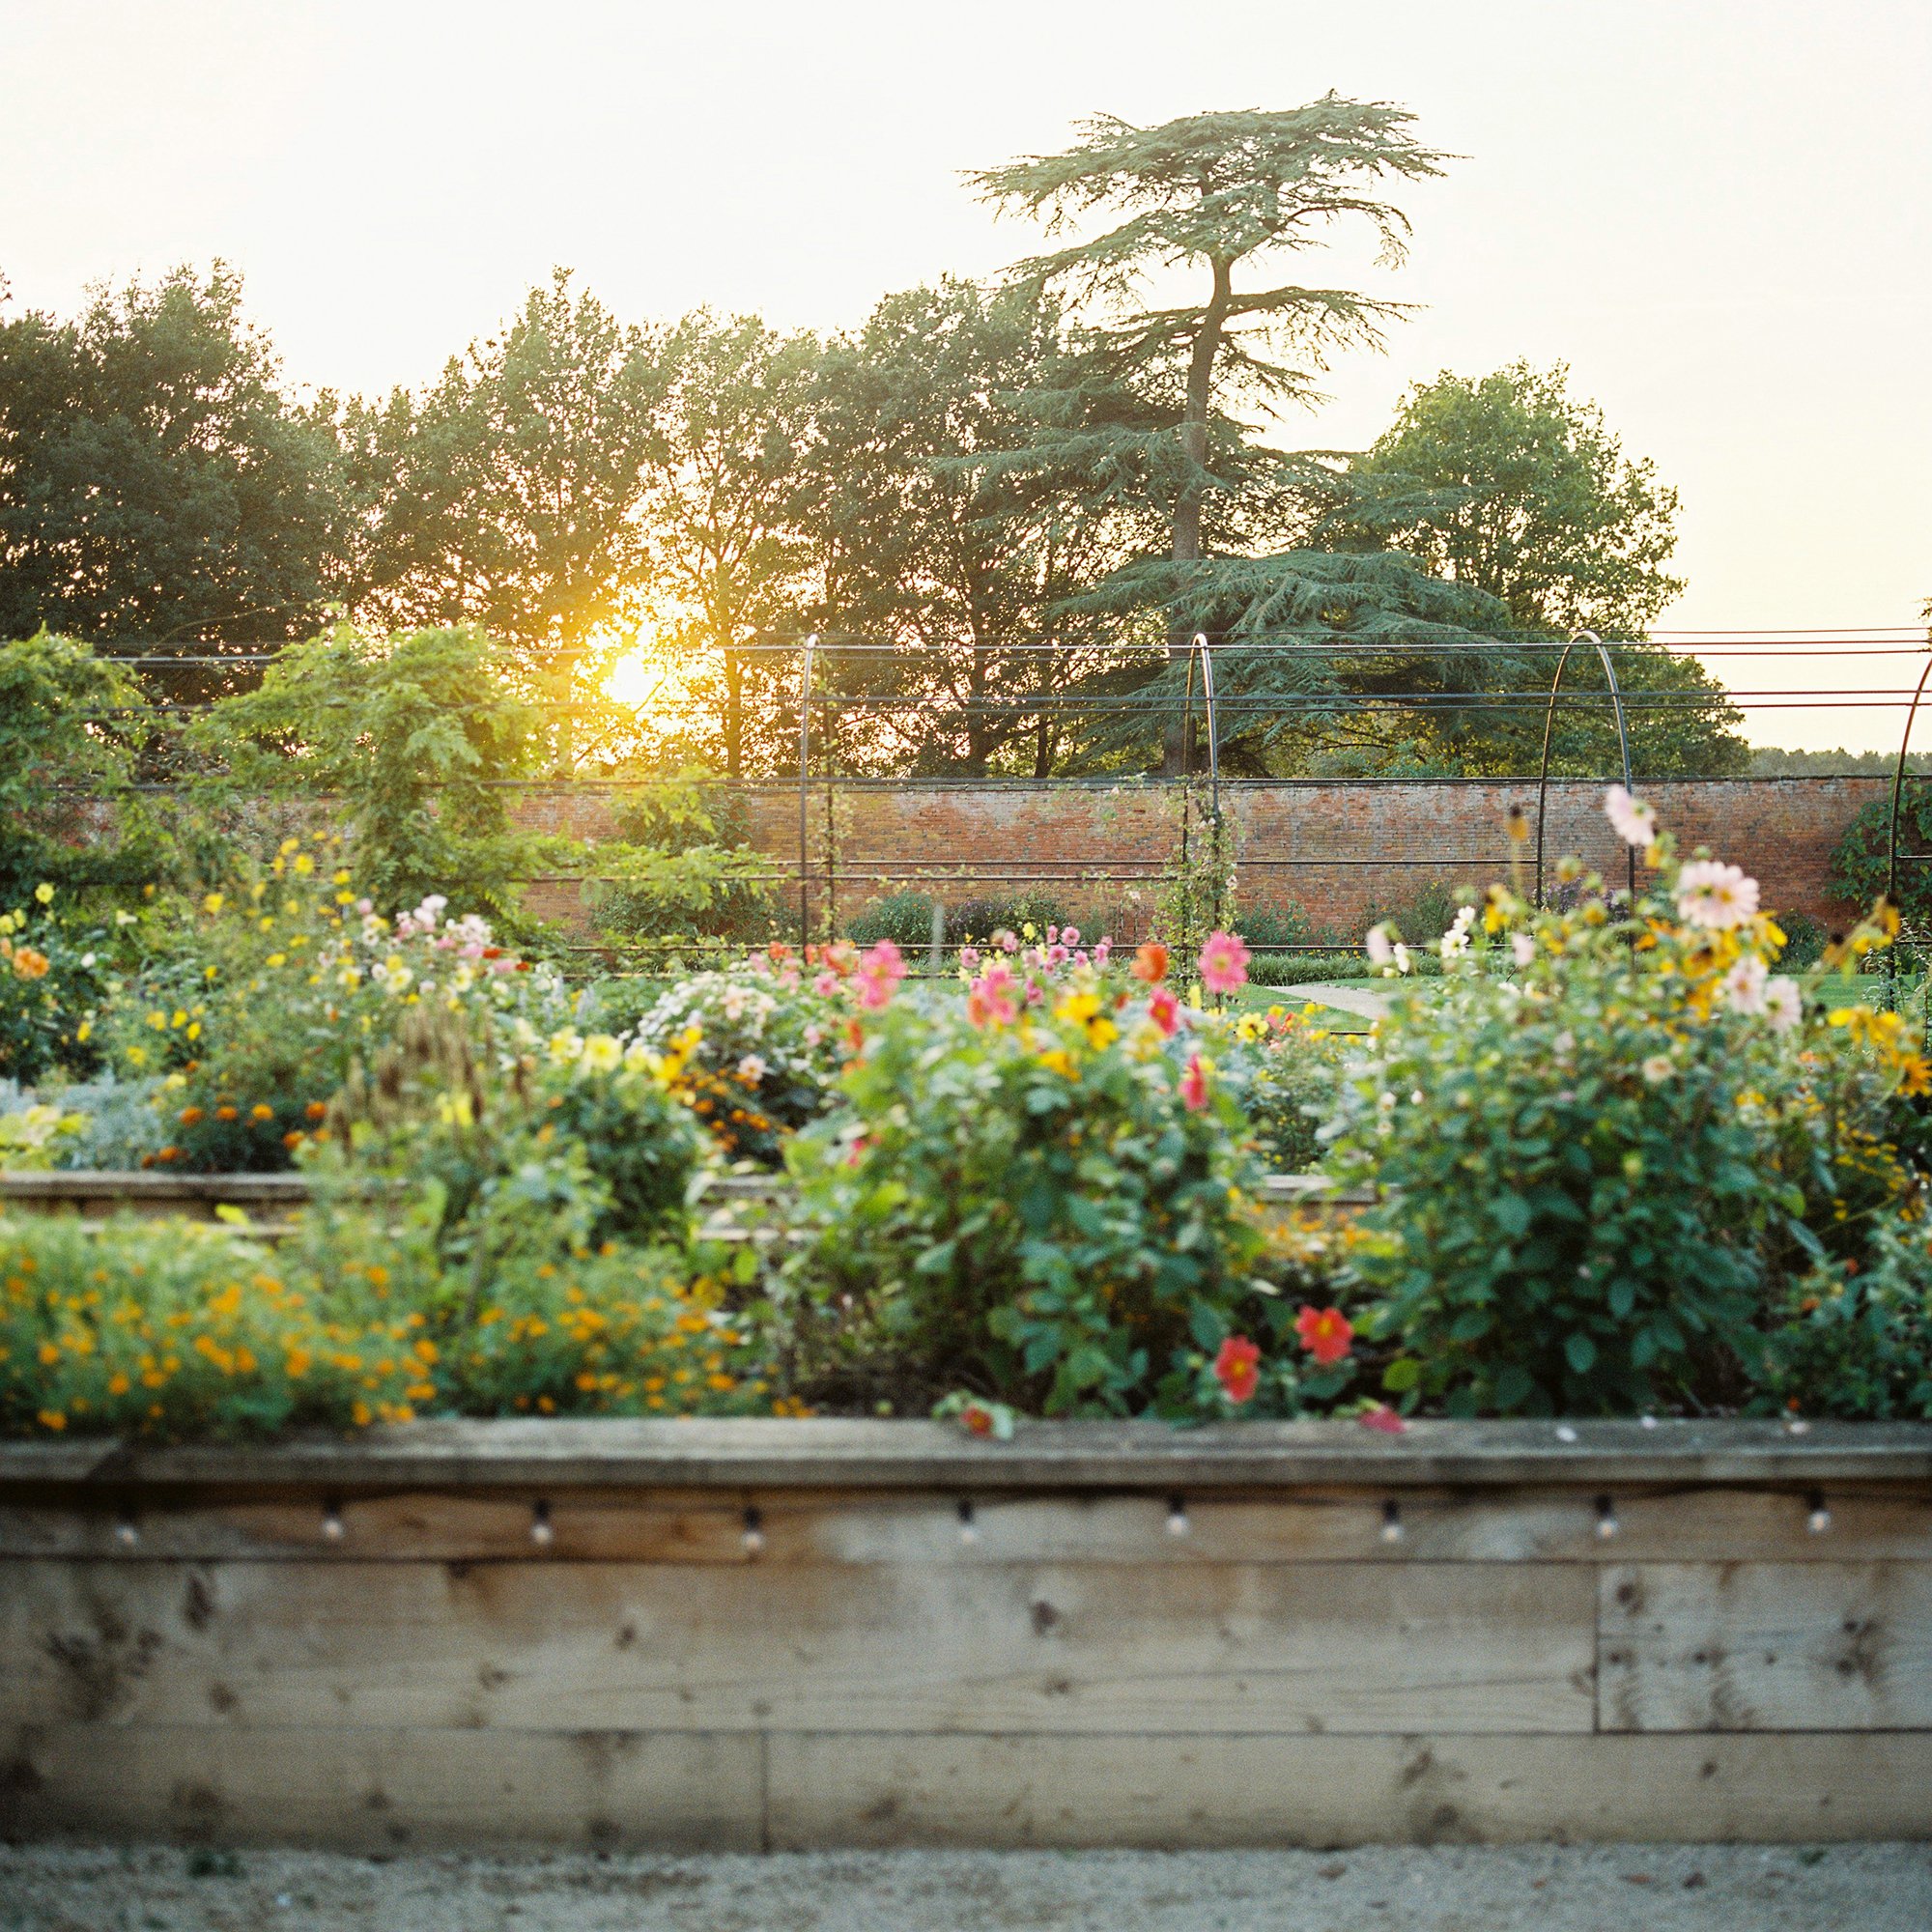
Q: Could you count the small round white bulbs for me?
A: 9